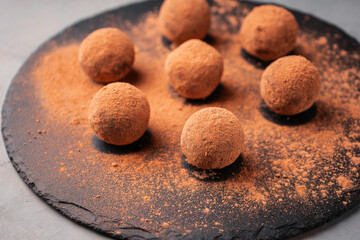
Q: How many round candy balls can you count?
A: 7